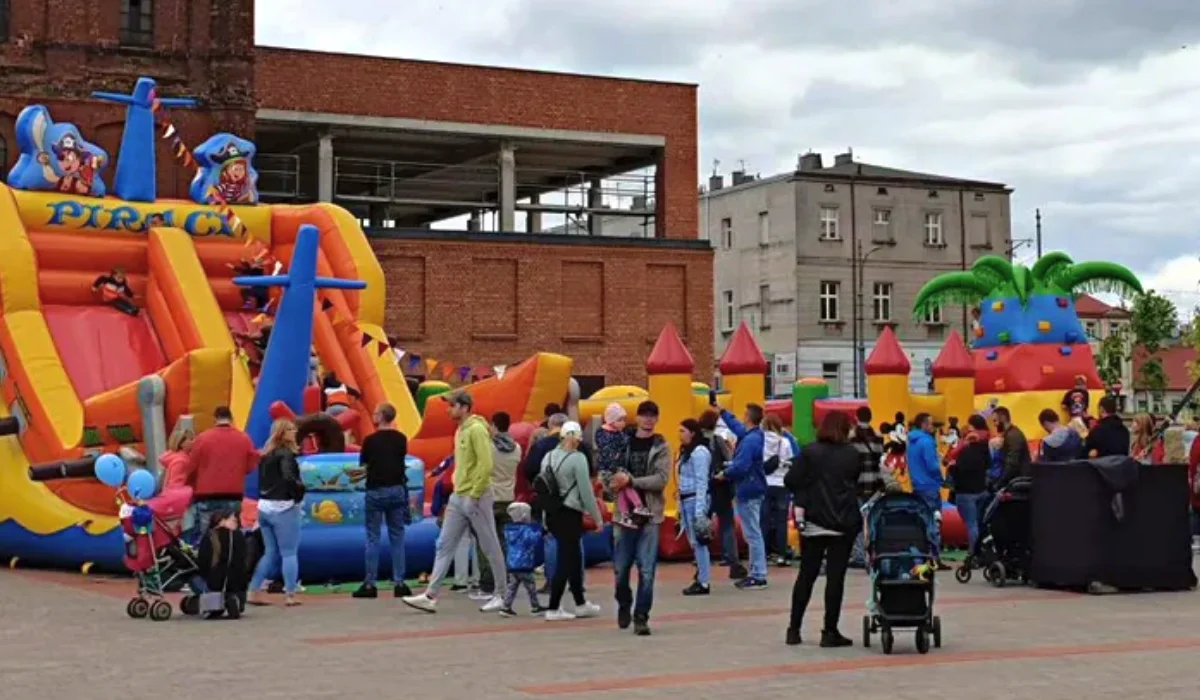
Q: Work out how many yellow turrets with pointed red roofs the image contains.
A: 4